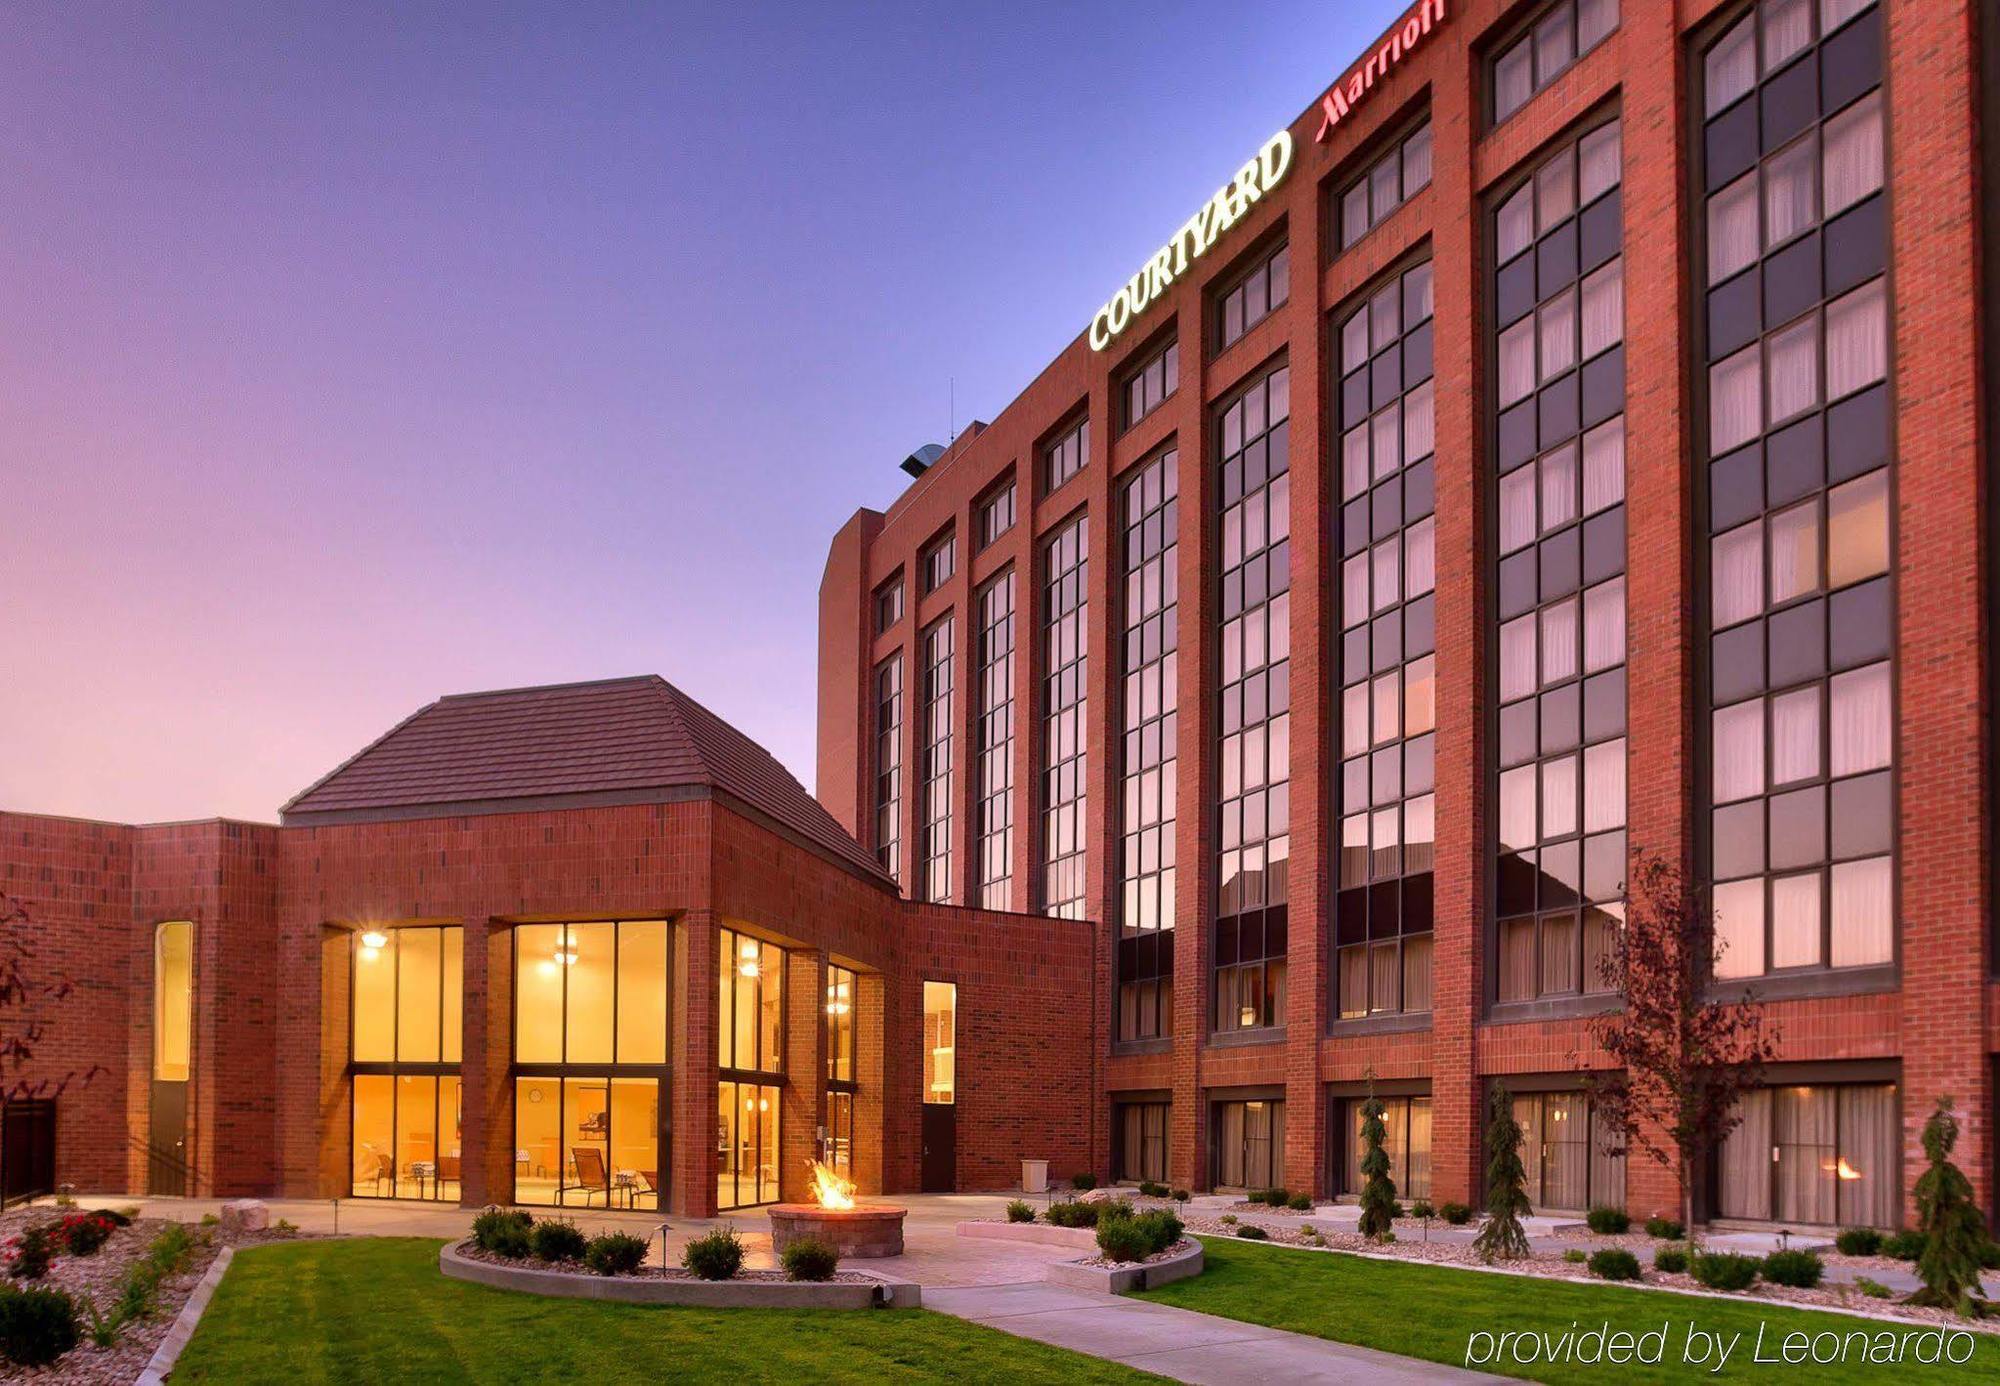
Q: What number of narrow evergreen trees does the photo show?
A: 3